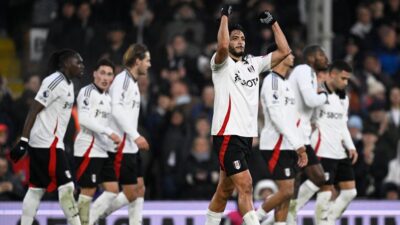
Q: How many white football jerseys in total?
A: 7